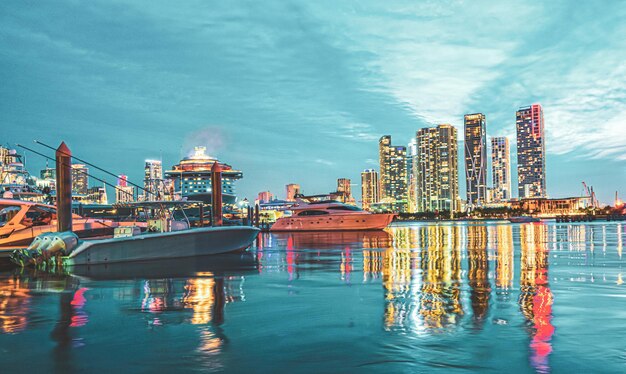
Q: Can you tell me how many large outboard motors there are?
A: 3